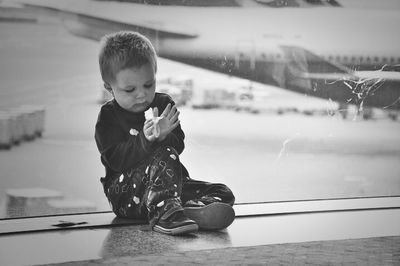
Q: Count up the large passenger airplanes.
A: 1